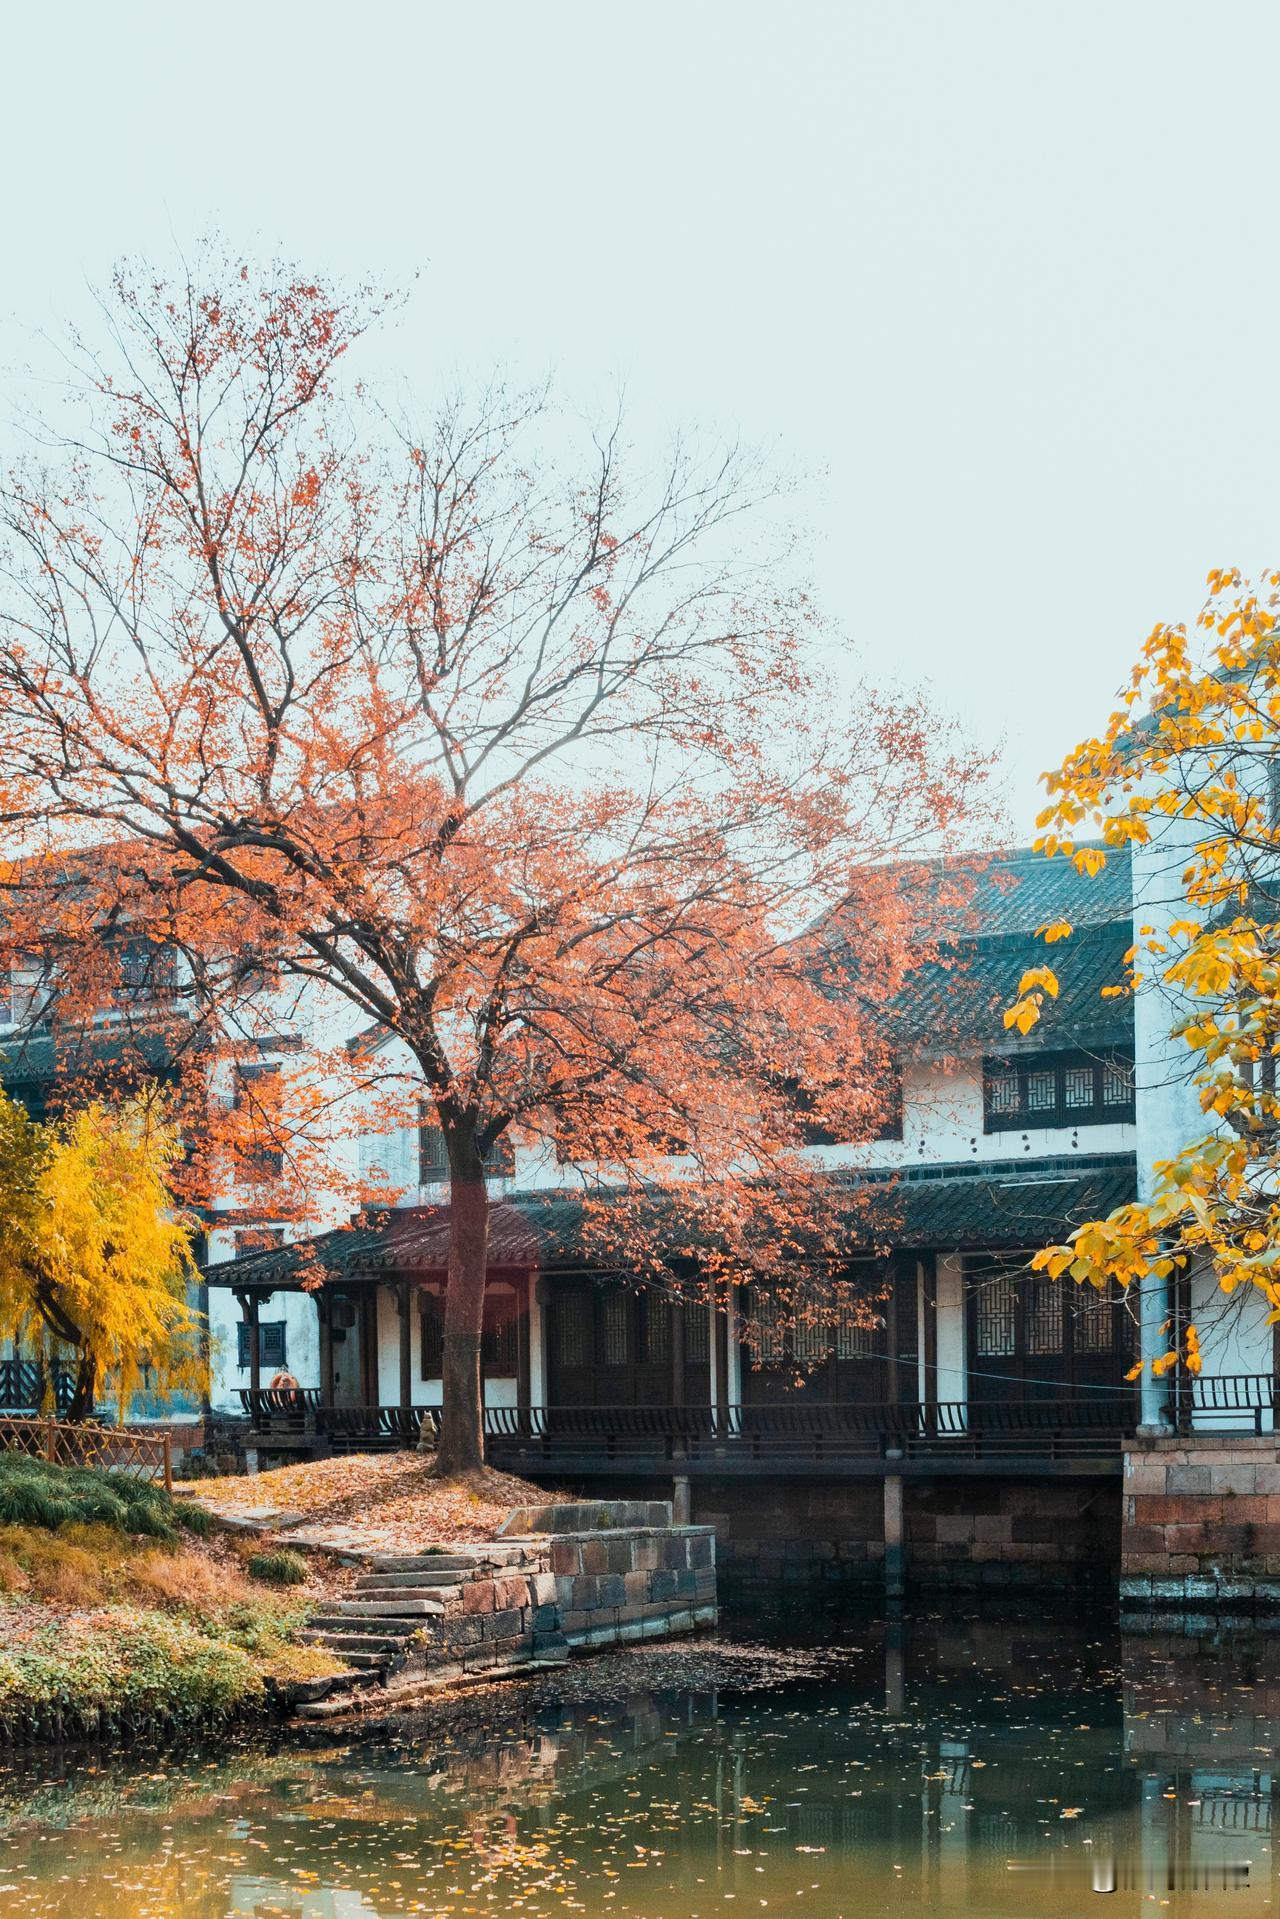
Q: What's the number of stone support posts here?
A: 2